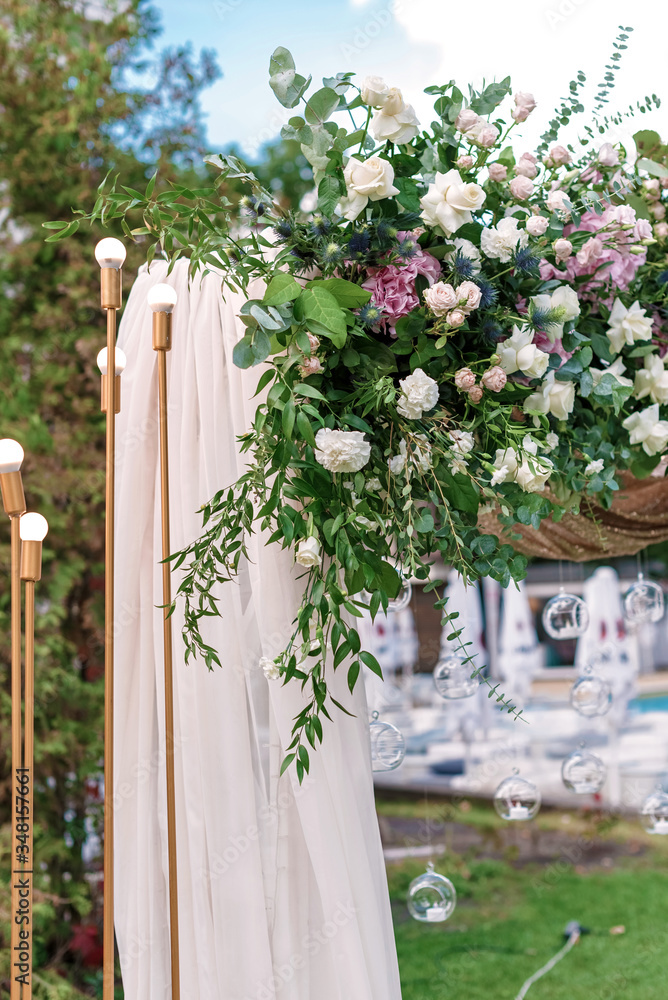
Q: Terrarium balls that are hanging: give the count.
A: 10